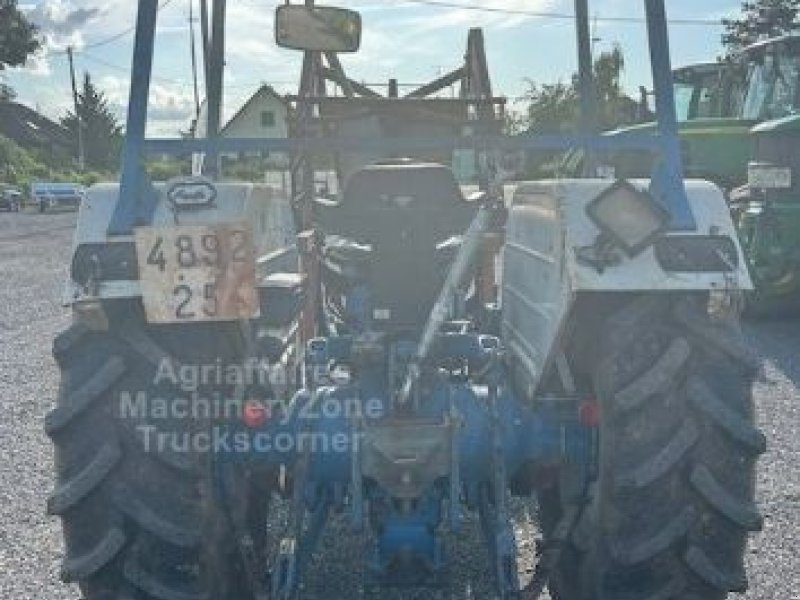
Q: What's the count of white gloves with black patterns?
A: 0